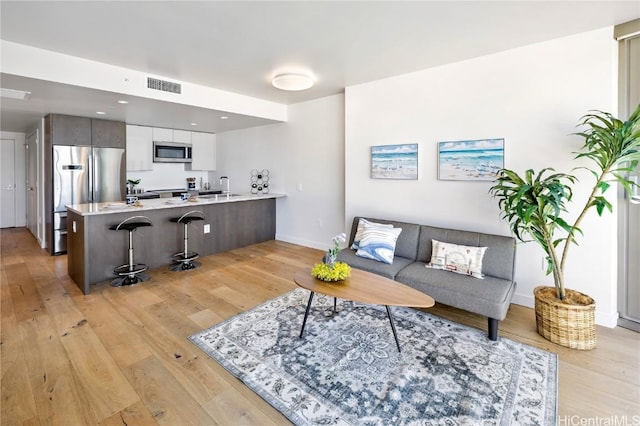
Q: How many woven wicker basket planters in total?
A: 1